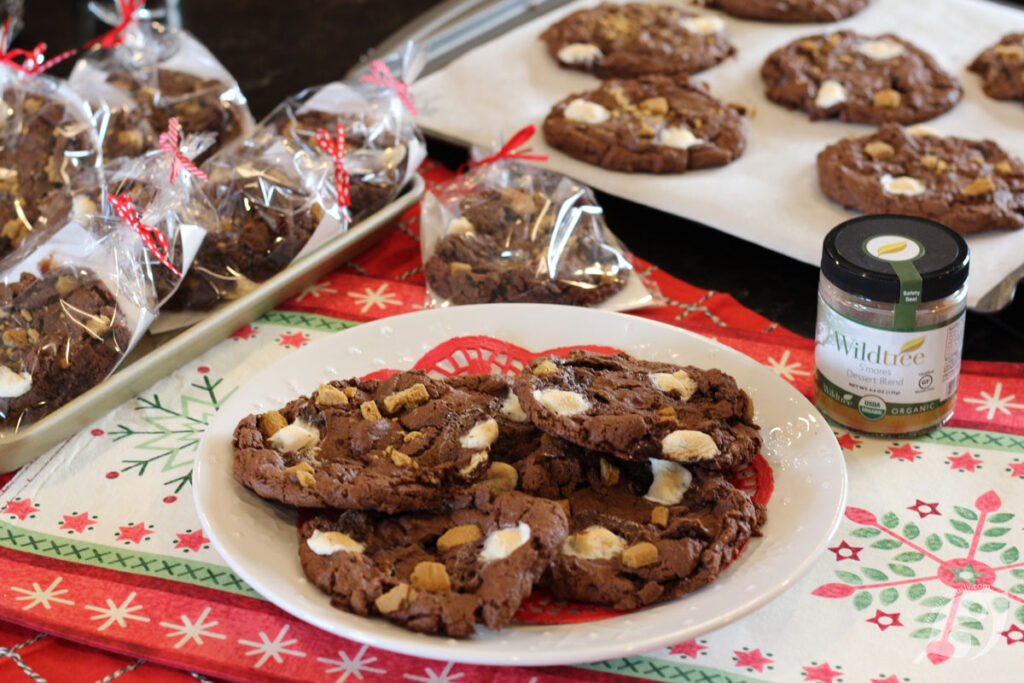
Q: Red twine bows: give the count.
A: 7